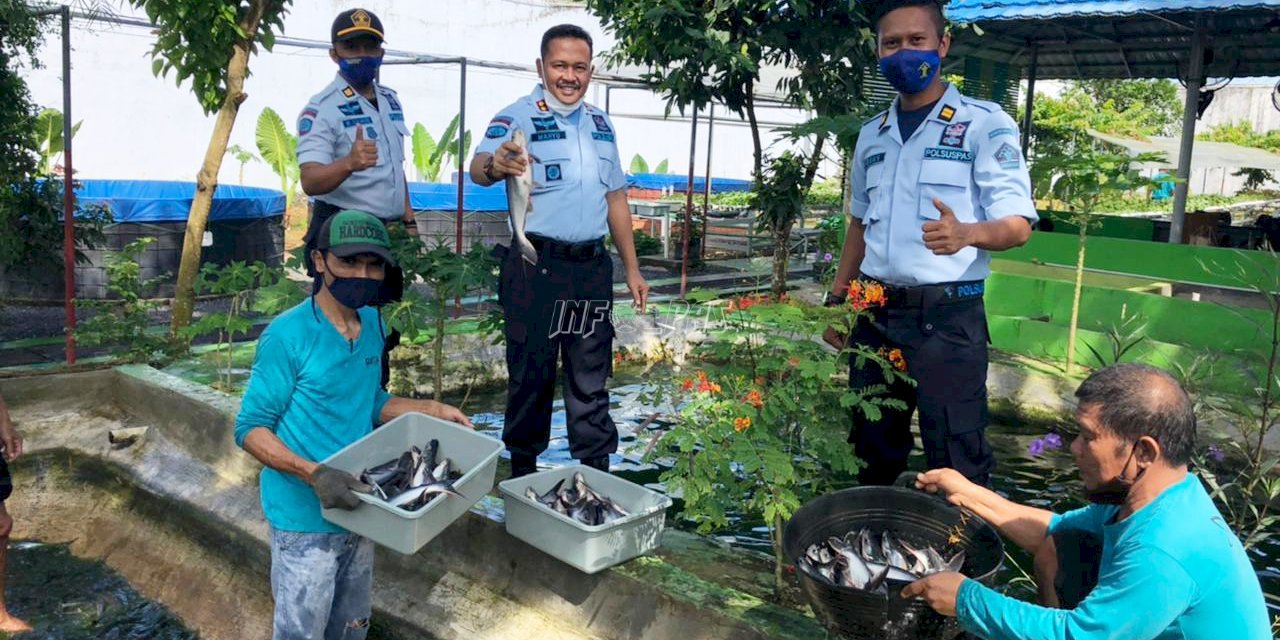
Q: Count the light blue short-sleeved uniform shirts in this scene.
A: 3